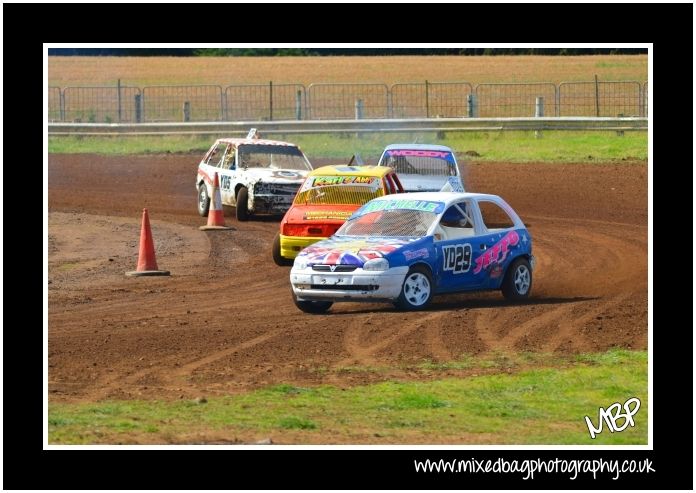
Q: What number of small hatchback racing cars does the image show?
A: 4